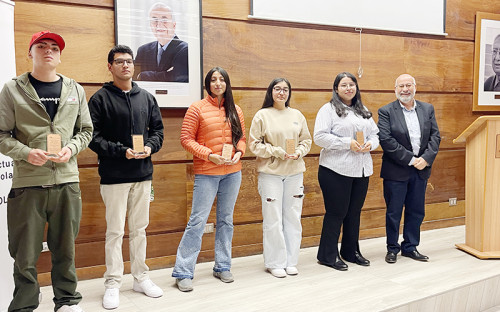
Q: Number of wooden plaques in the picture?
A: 5